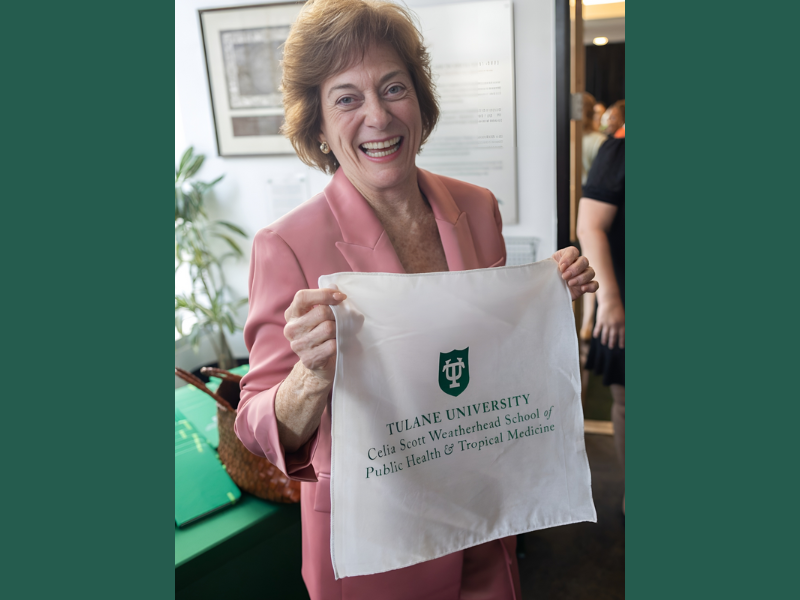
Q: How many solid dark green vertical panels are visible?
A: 2